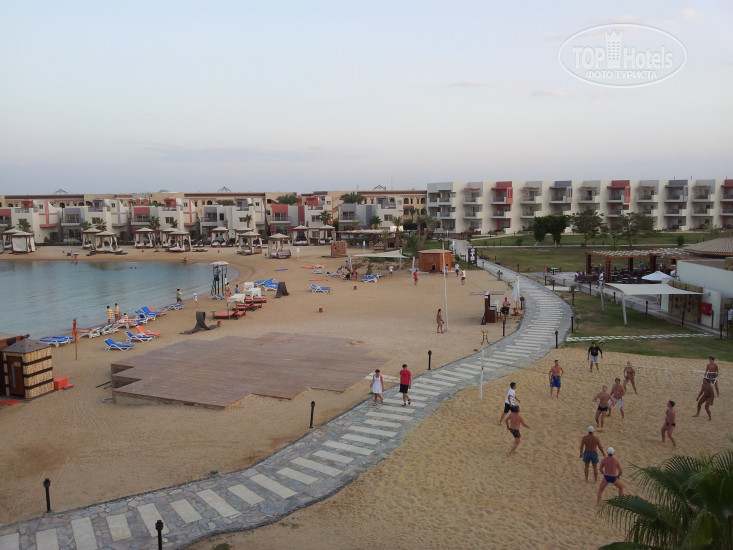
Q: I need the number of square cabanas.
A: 13